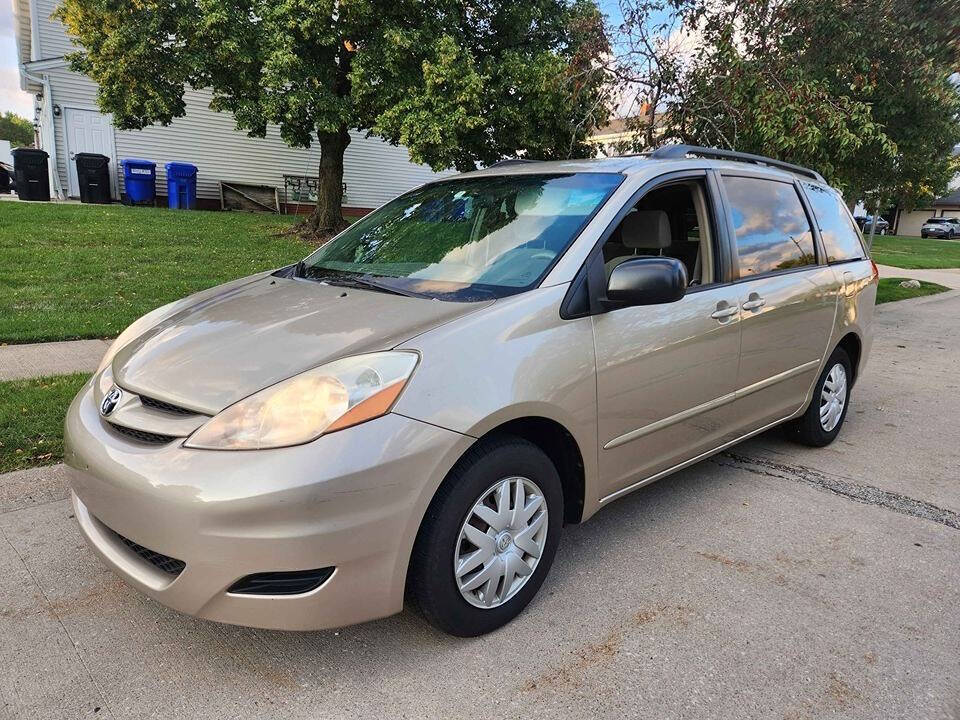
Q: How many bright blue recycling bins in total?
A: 2